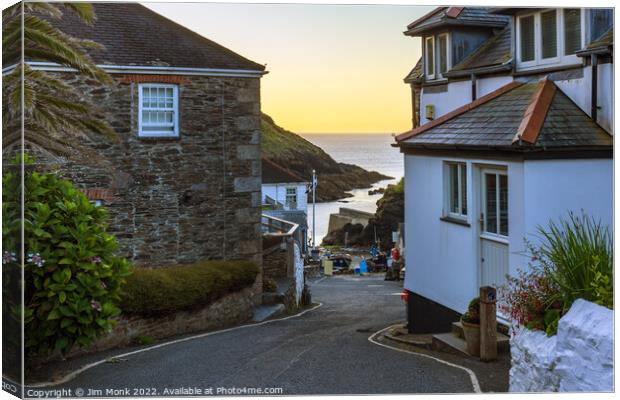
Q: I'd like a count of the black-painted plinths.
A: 1